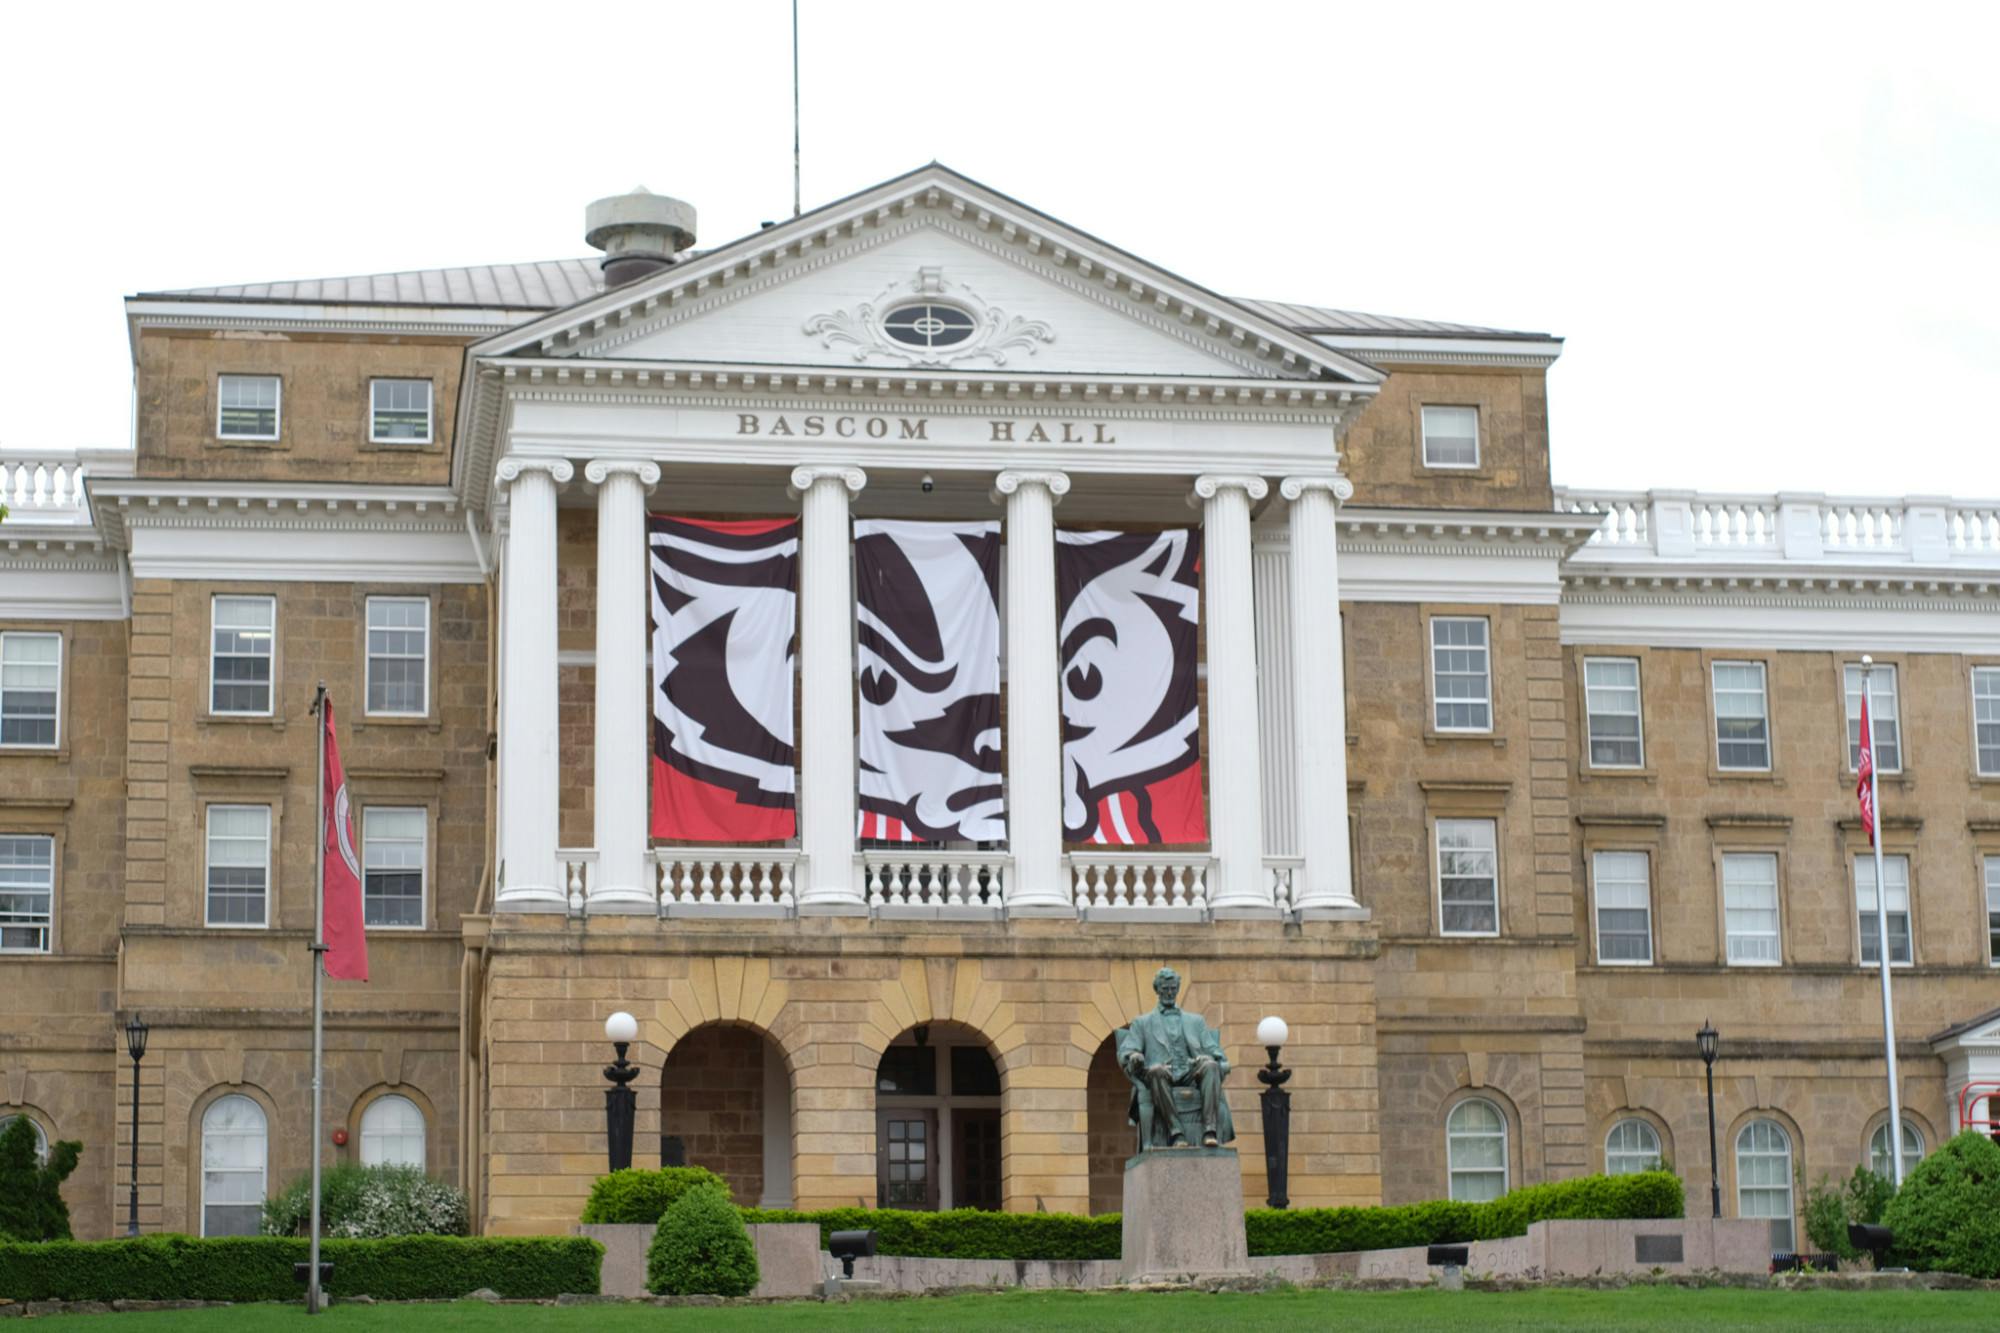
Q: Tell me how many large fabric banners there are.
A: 3